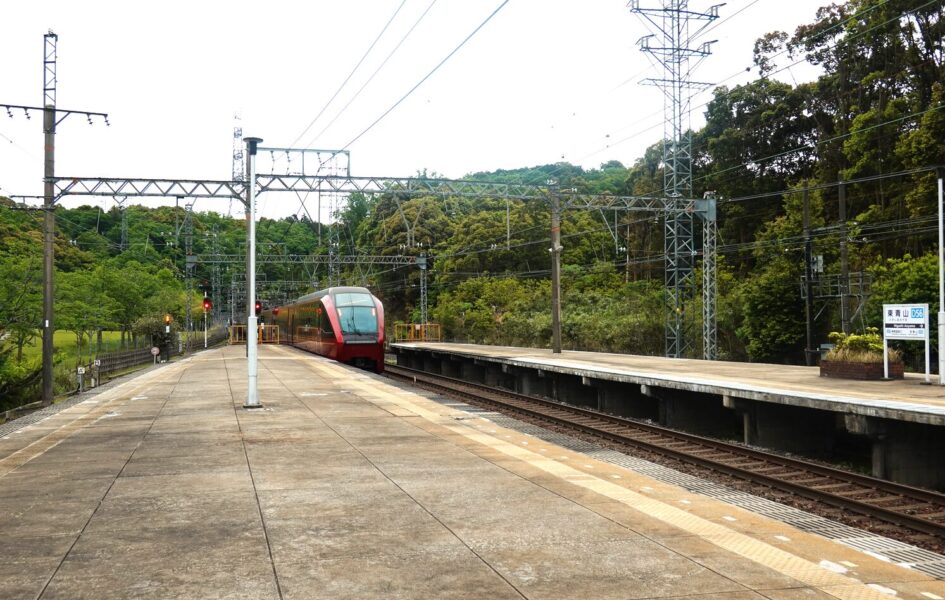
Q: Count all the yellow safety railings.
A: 2